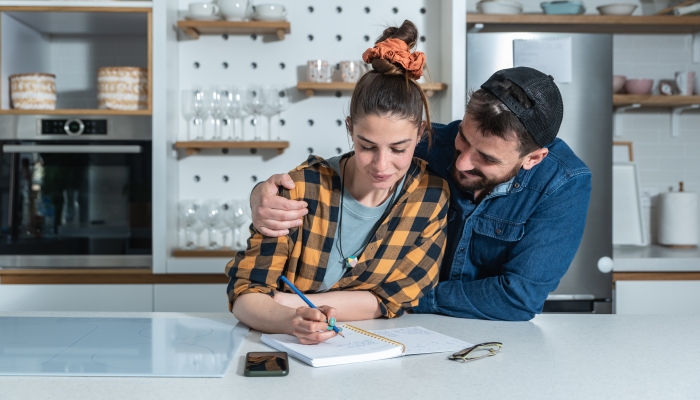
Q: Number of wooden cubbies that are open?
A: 1